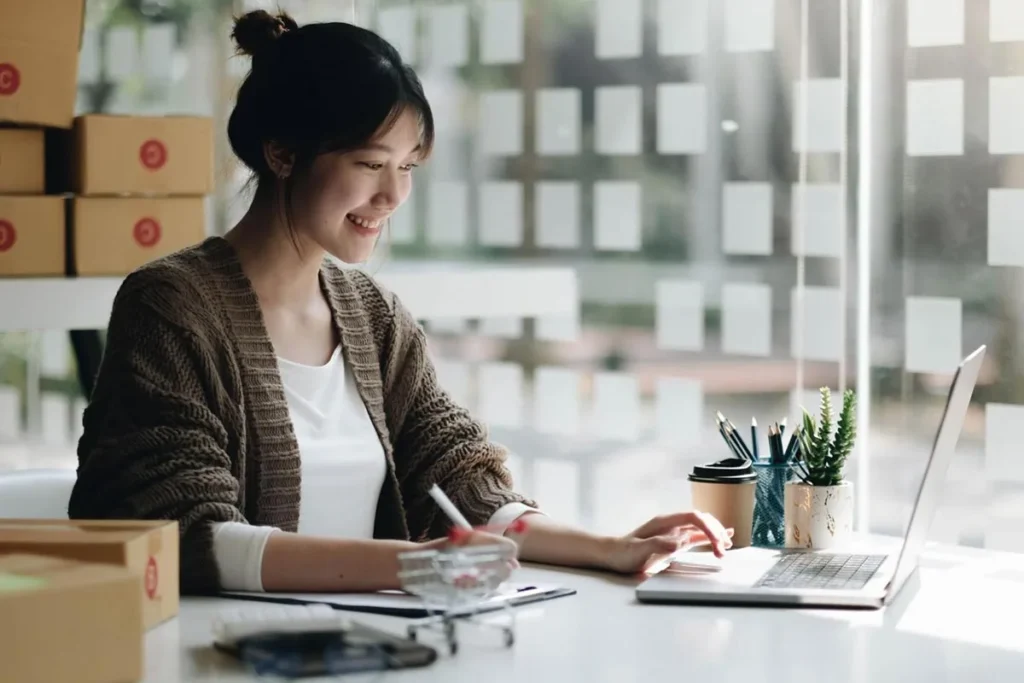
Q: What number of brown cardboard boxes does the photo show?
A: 7